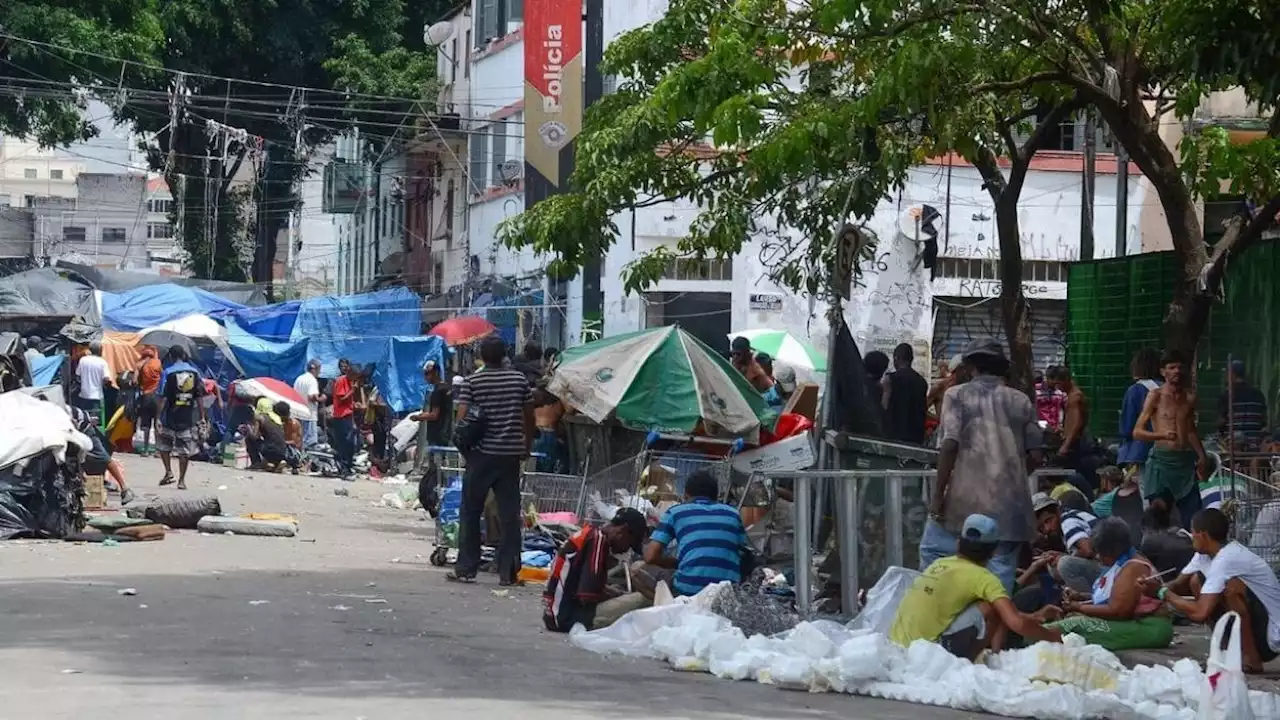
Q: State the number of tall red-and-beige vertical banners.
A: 1